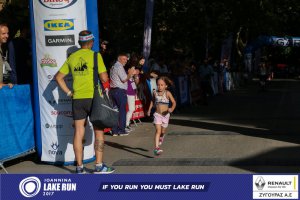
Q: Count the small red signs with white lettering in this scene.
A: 1